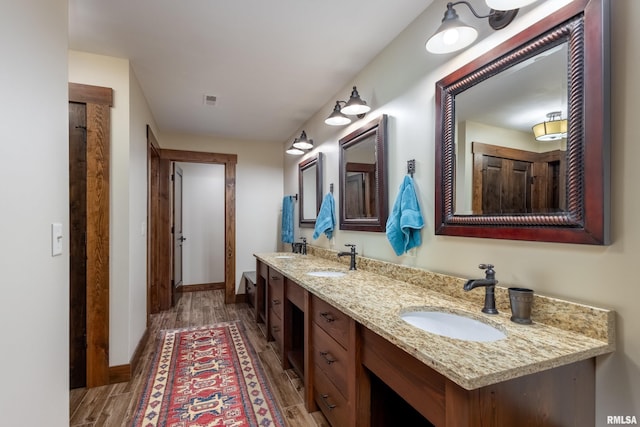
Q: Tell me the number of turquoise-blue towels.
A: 3